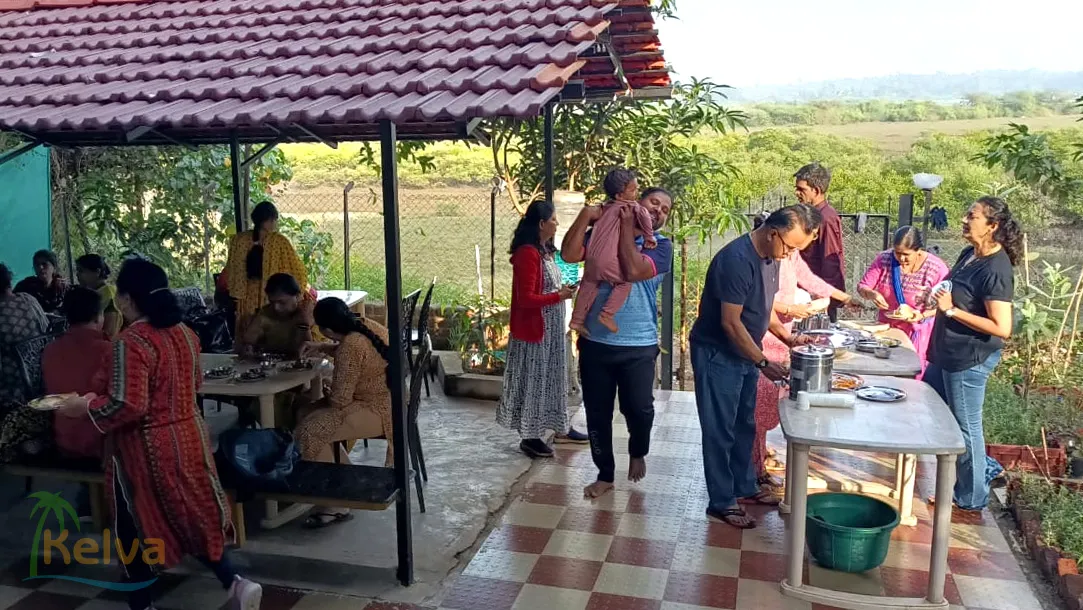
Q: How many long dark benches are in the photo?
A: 1